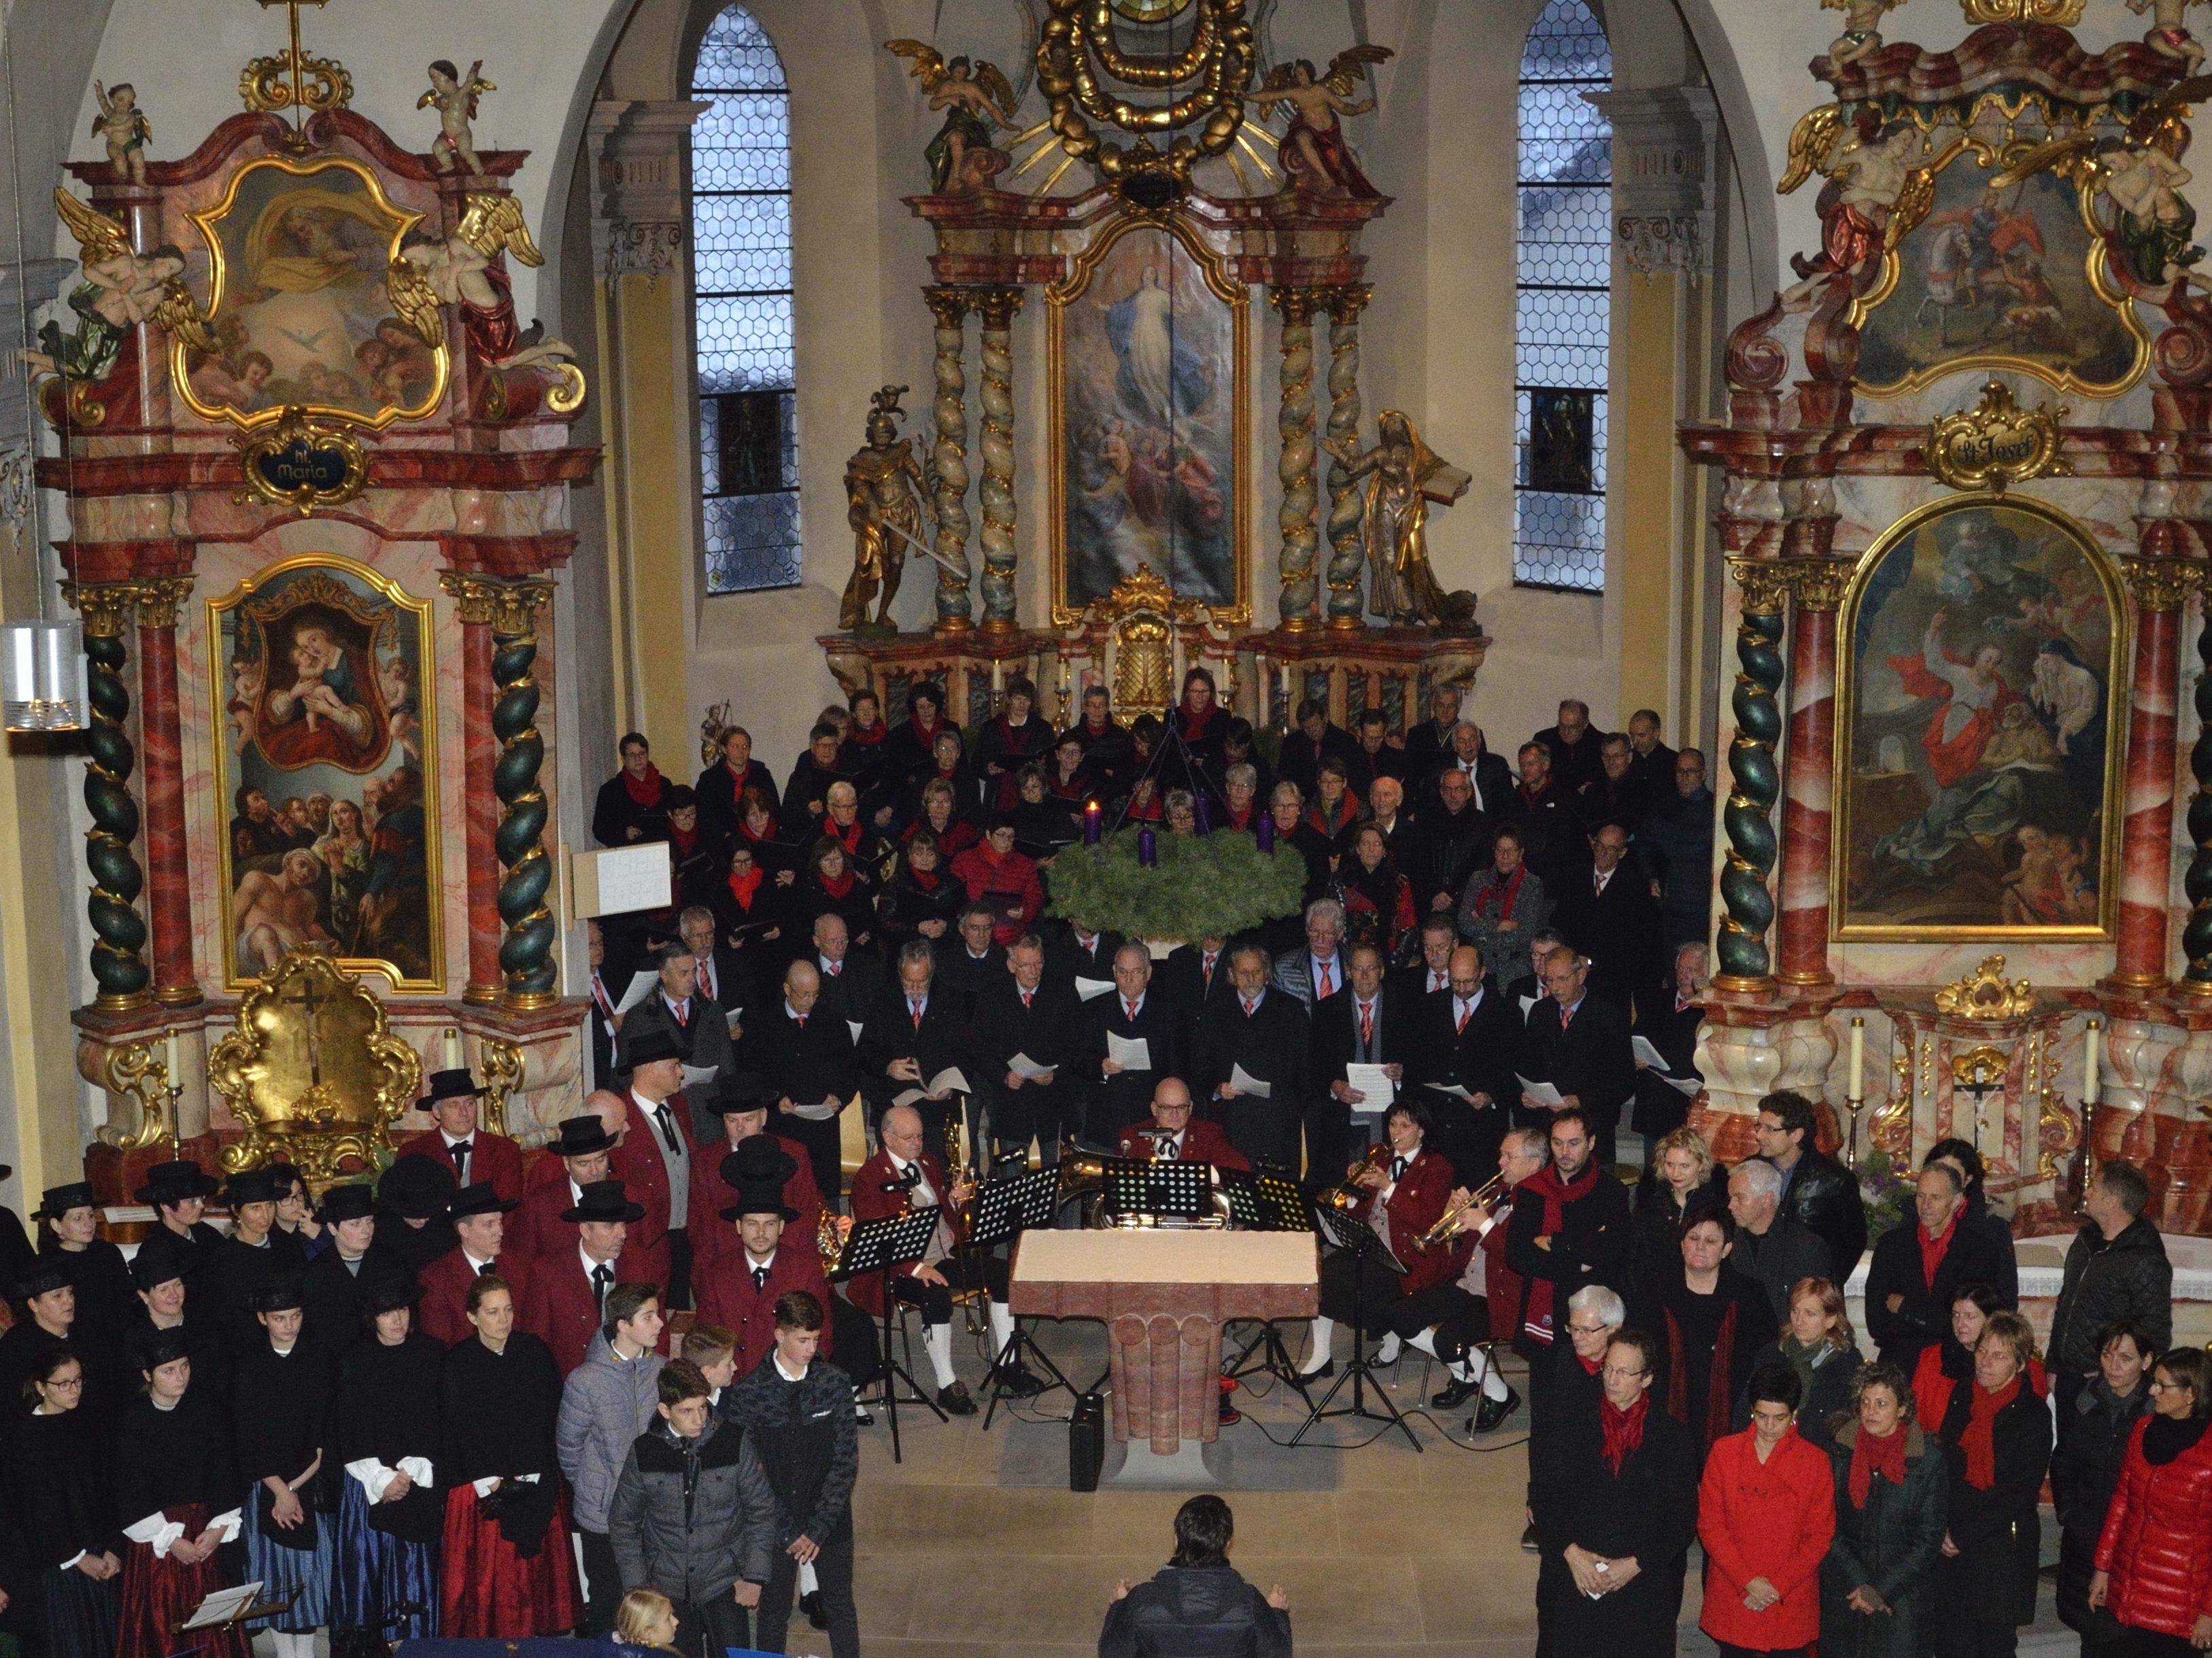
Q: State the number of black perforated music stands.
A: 5